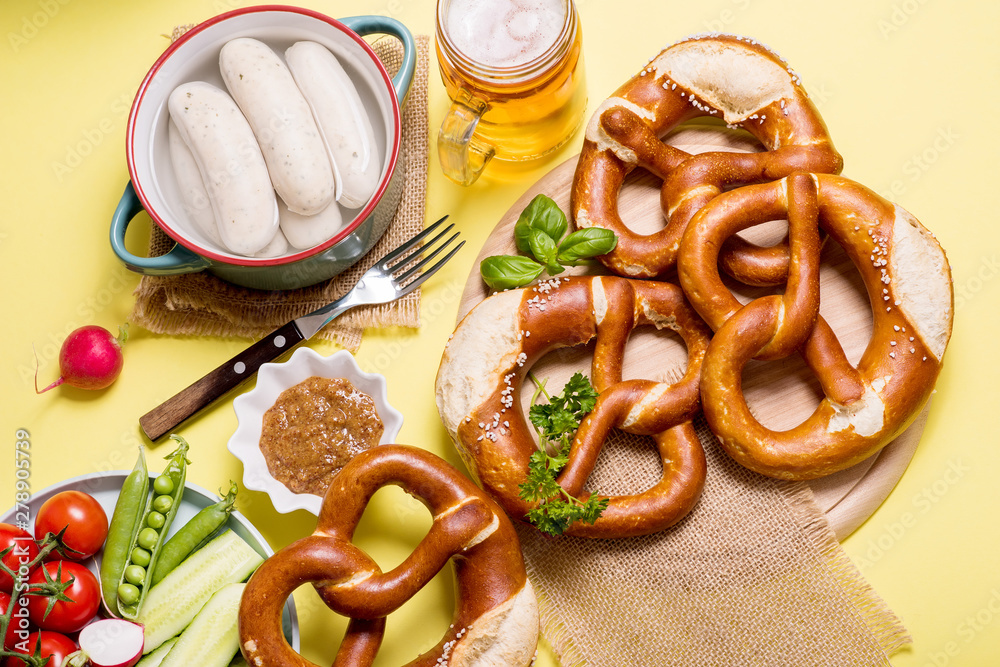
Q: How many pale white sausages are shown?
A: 5